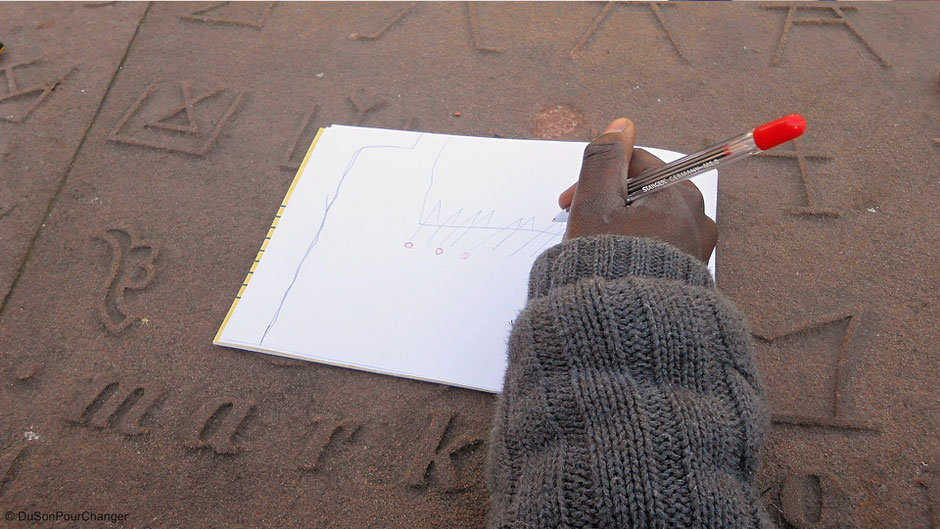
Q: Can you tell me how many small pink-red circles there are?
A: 3